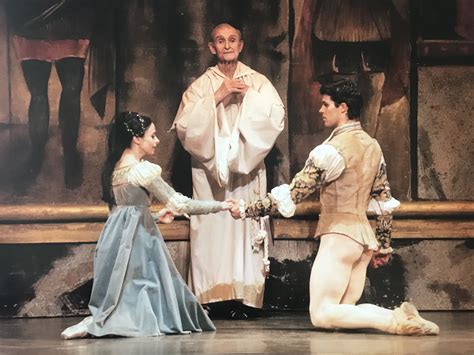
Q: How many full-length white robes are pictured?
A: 1